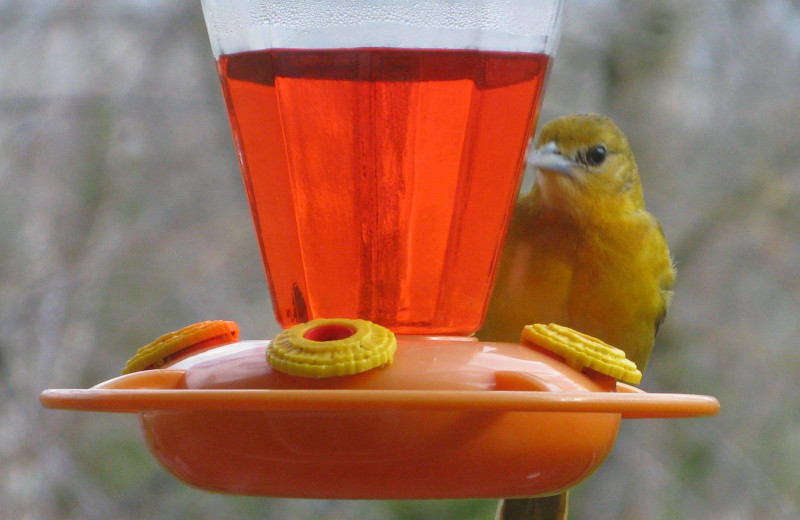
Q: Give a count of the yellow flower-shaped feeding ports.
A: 3